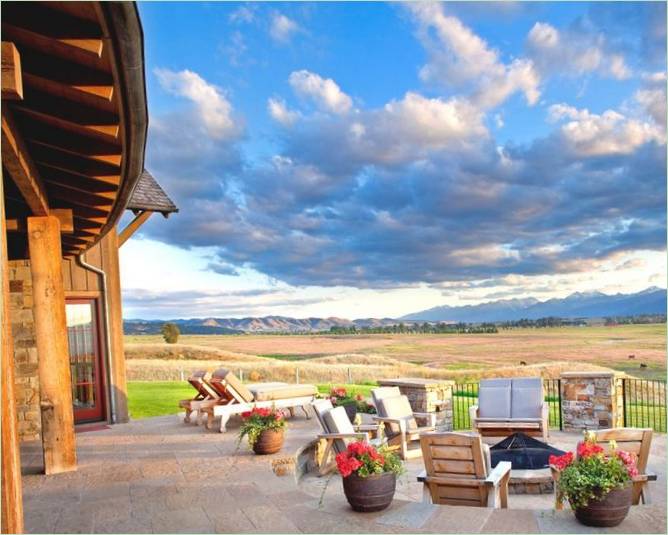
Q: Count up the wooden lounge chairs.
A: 2